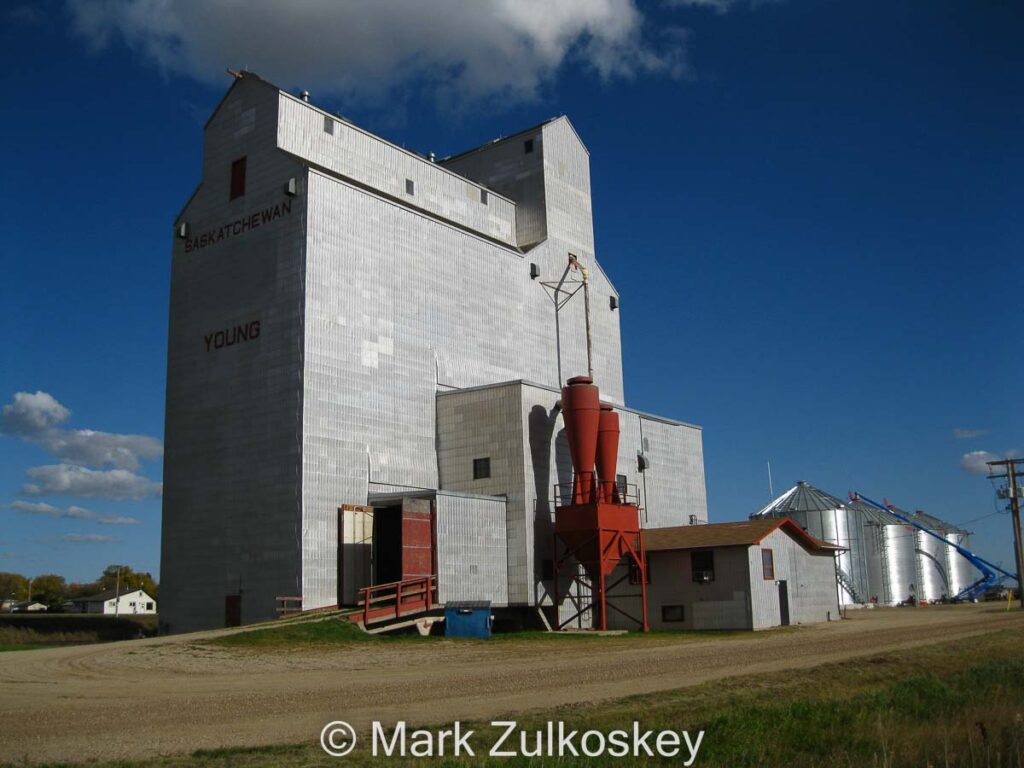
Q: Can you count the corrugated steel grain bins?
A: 4